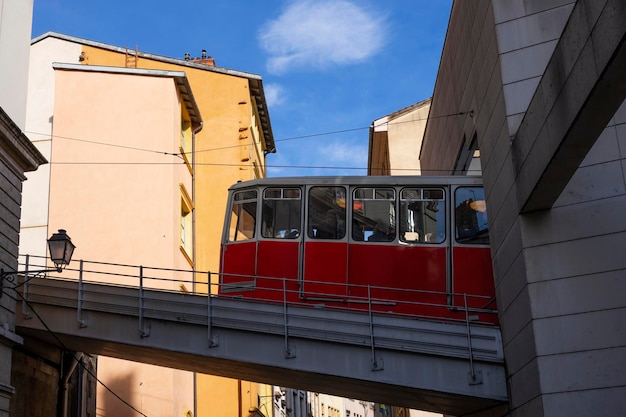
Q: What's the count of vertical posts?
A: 7